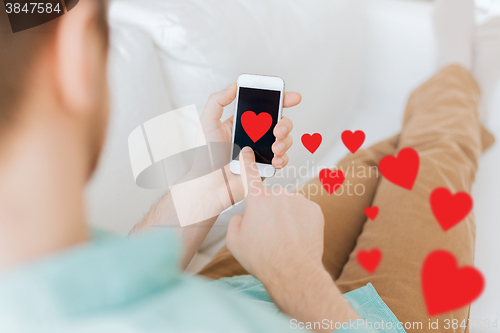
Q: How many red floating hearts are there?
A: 8